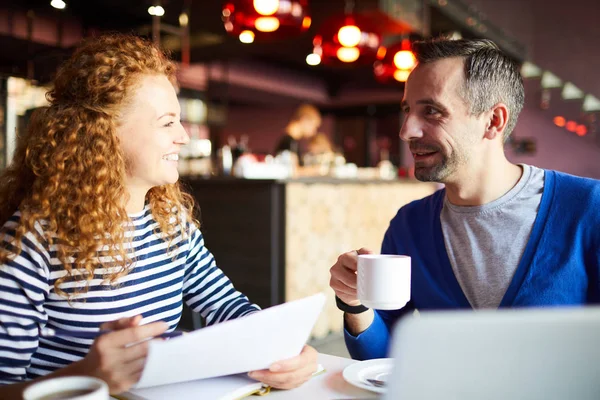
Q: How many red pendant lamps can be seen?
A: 3